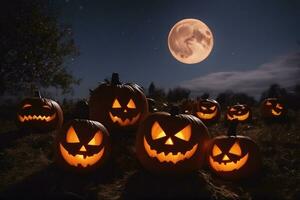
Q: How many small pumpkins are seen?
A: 3